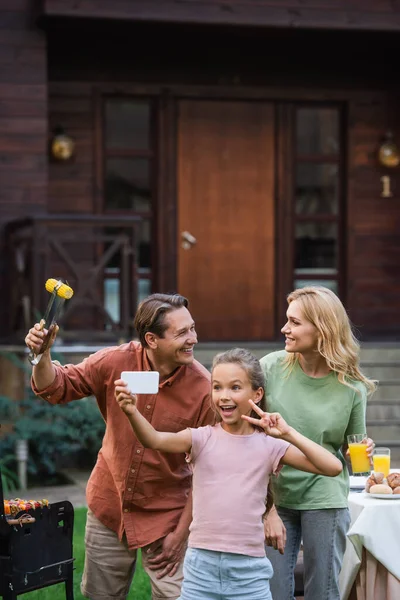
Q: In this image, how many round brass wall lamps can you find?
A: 2